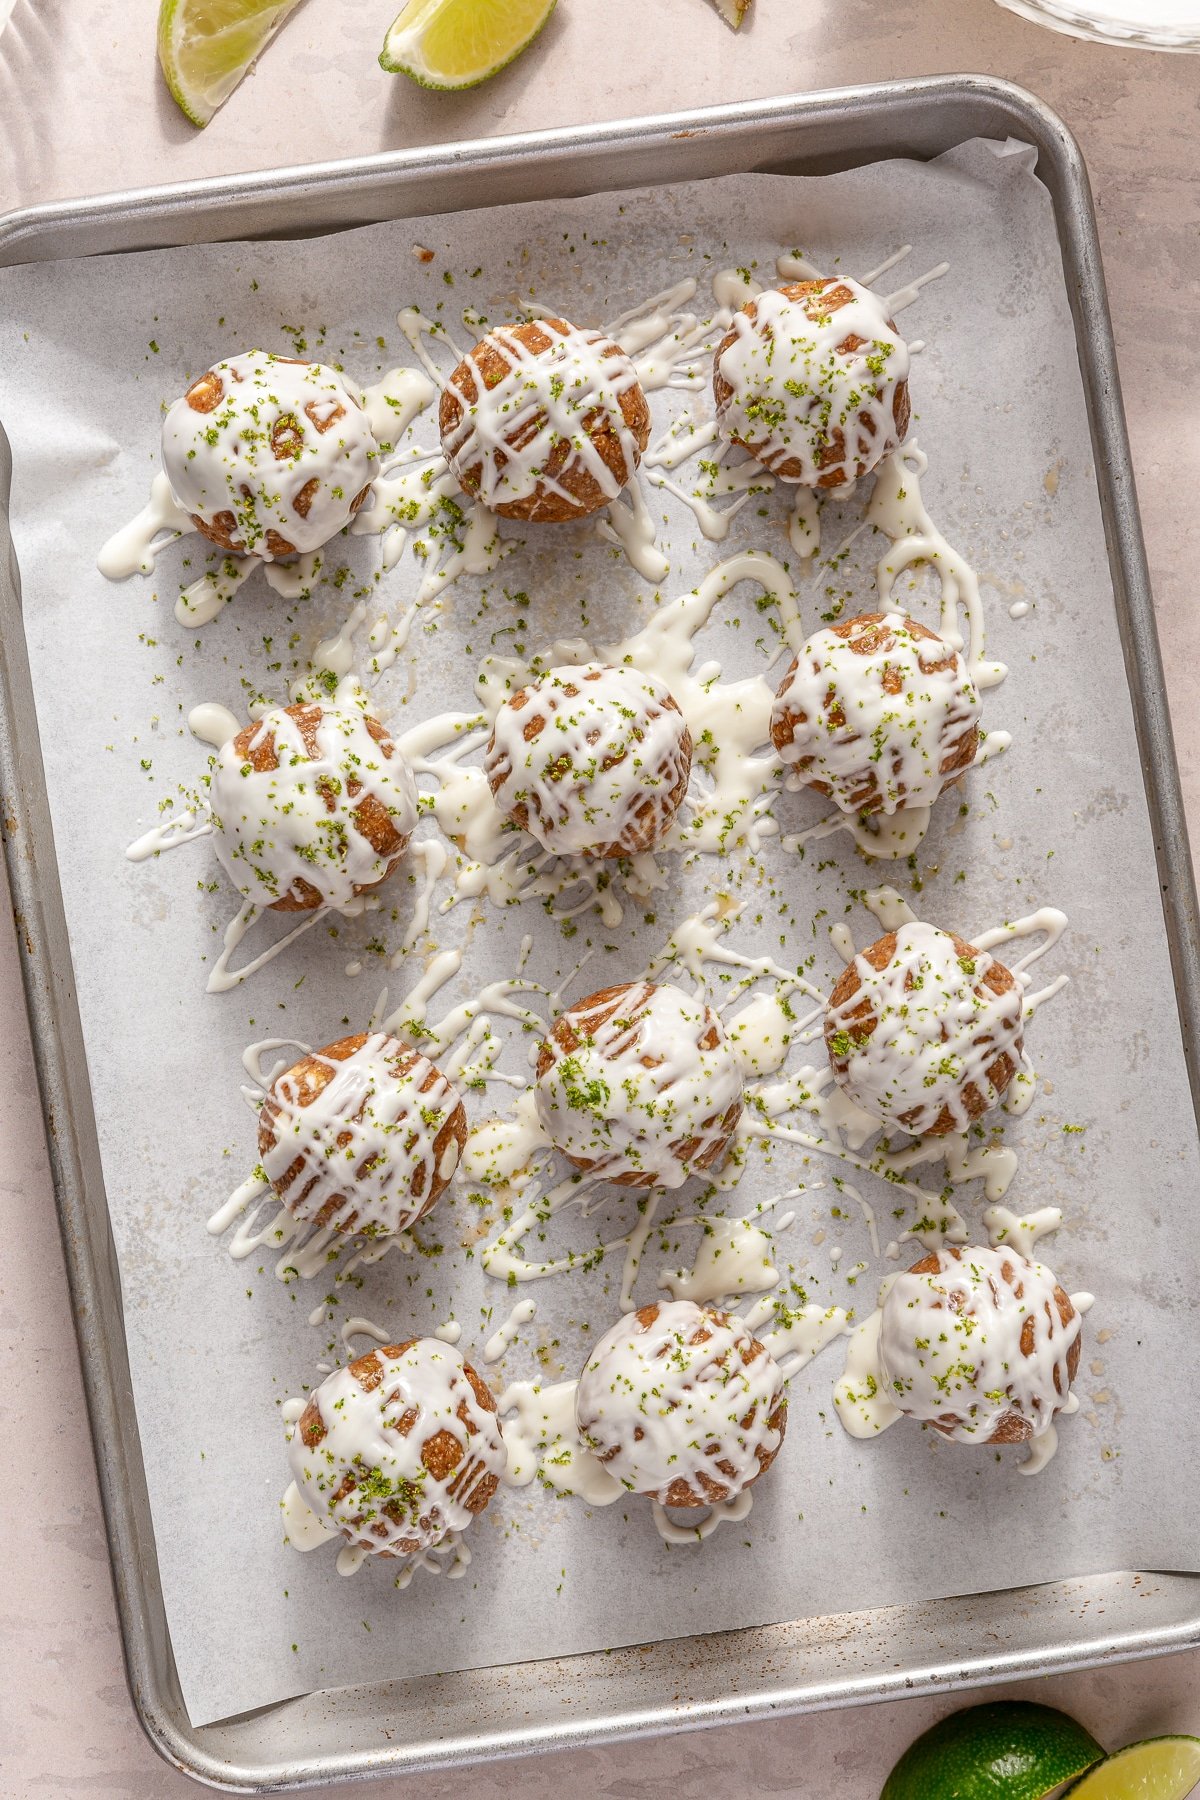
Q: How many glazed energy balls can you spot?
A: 12